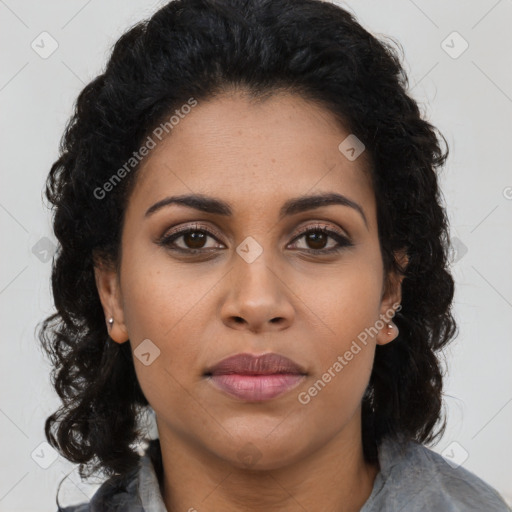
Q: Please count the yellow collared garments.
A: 0